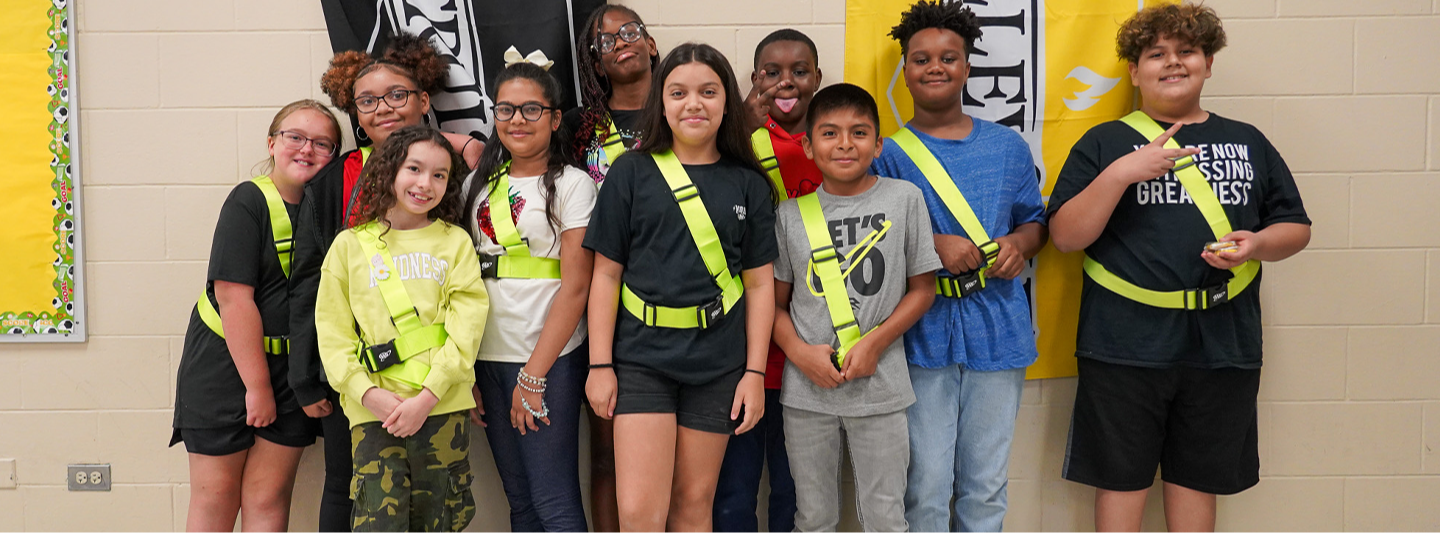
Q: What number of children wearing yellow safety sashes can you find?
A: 10